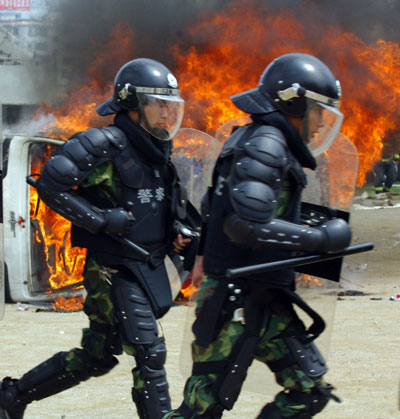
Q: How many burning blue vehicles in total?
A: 0